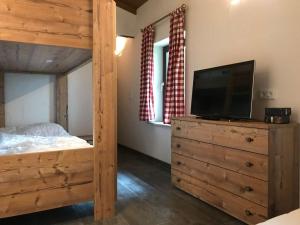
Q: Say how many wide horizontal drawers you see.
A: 4